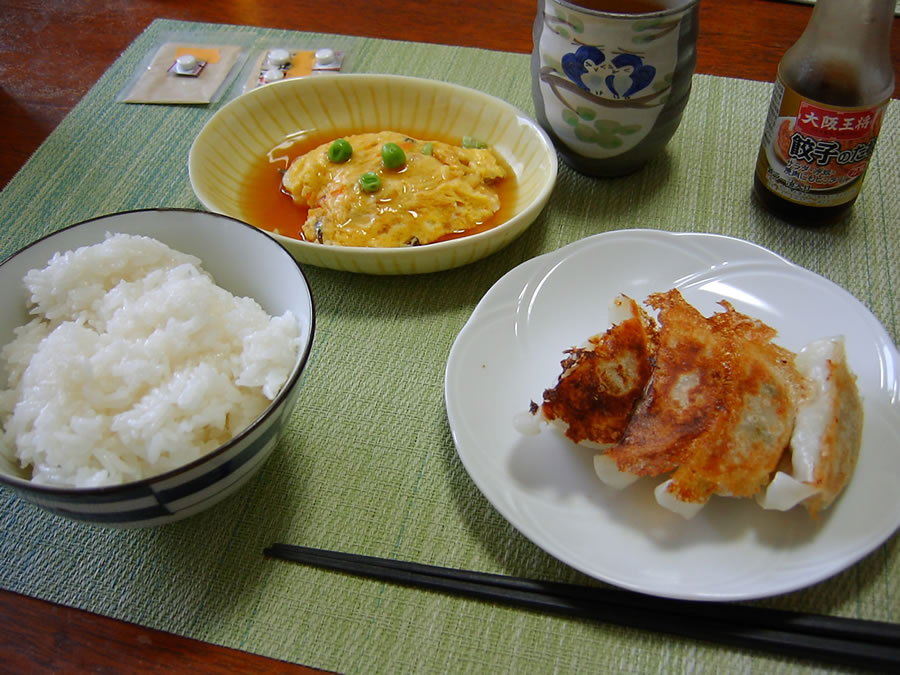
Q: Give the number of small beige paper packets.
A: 2